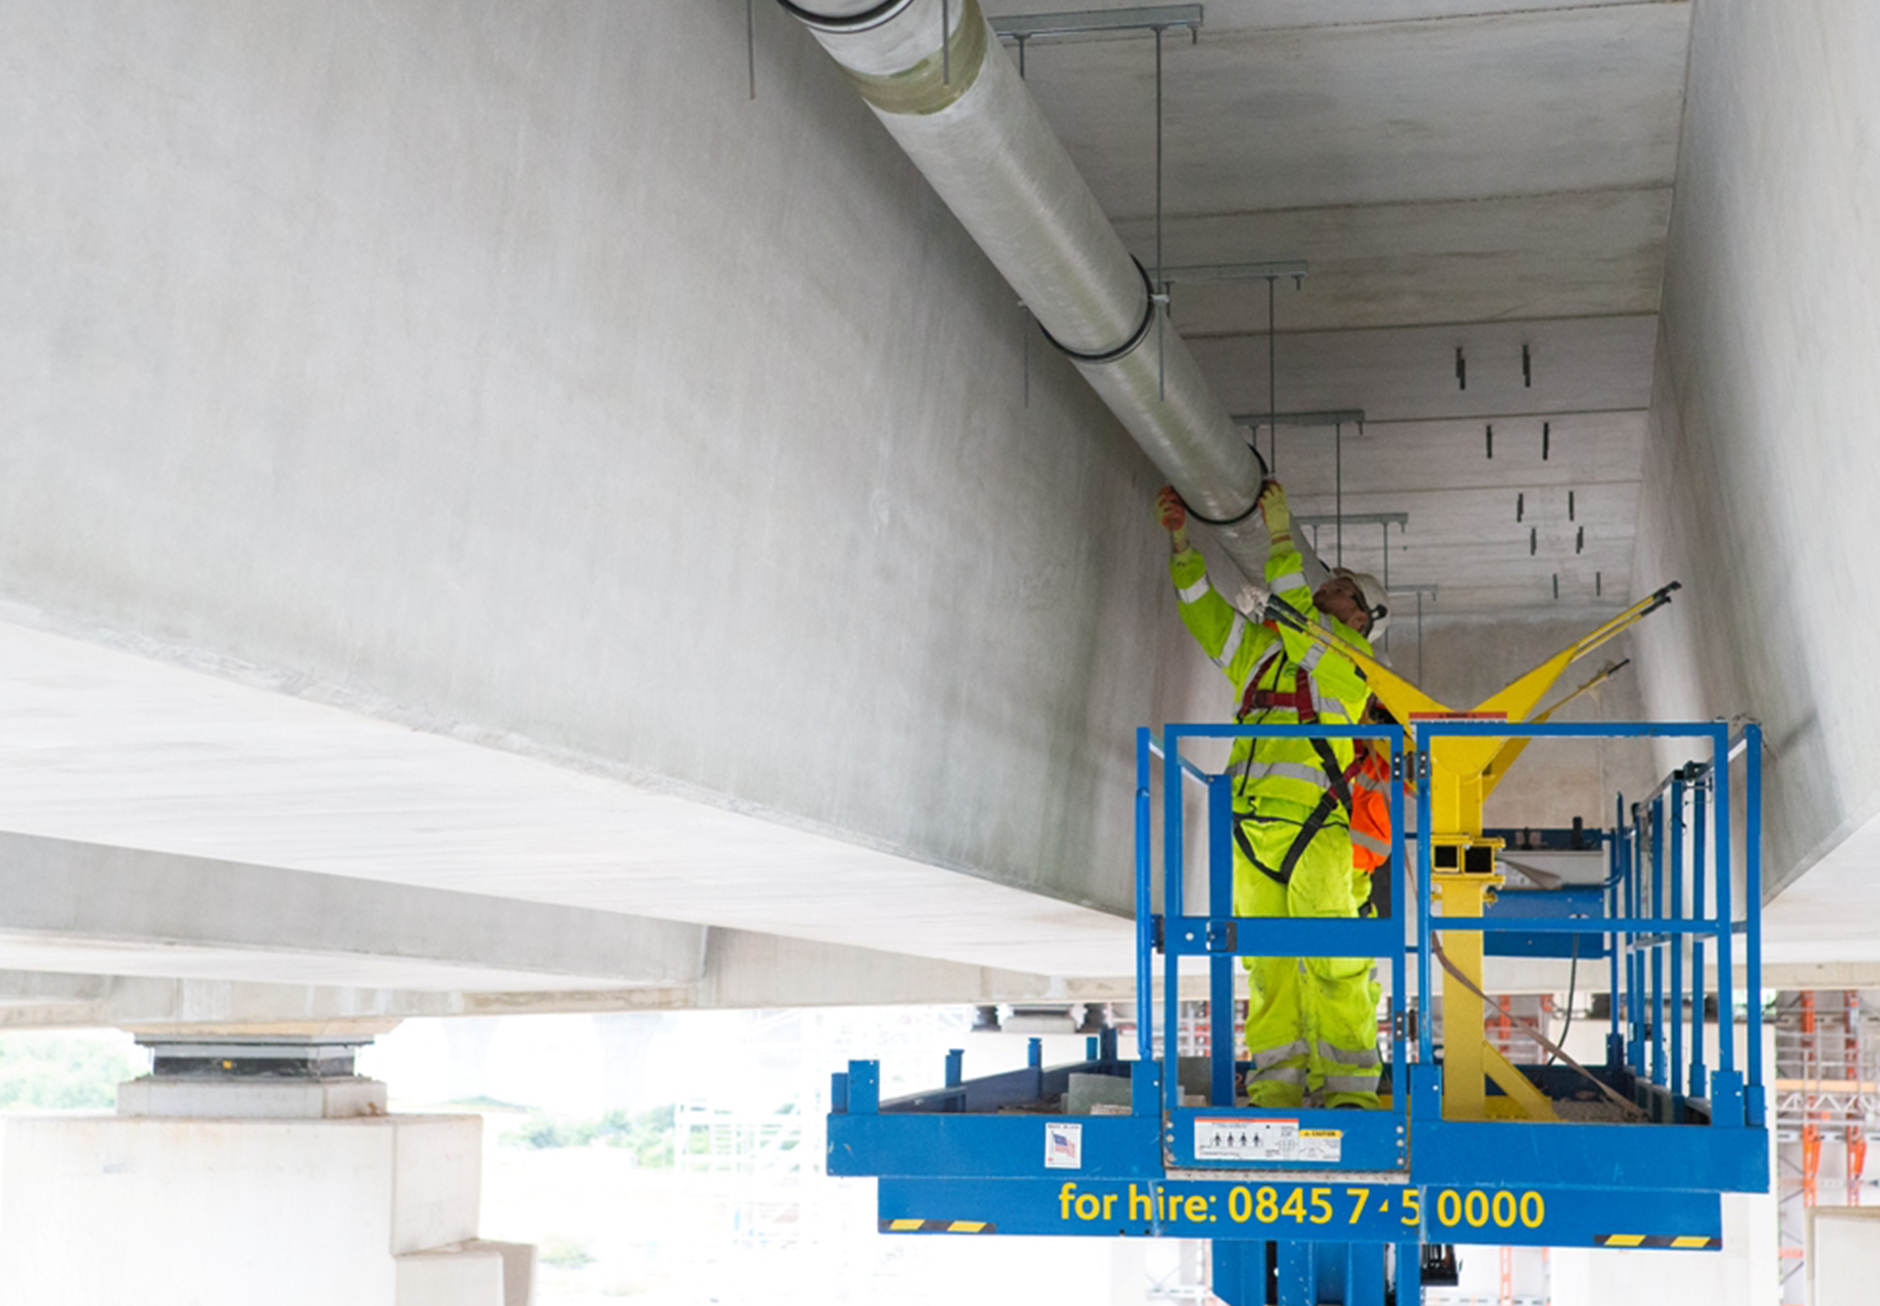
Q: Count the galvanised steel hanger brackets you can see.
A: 5